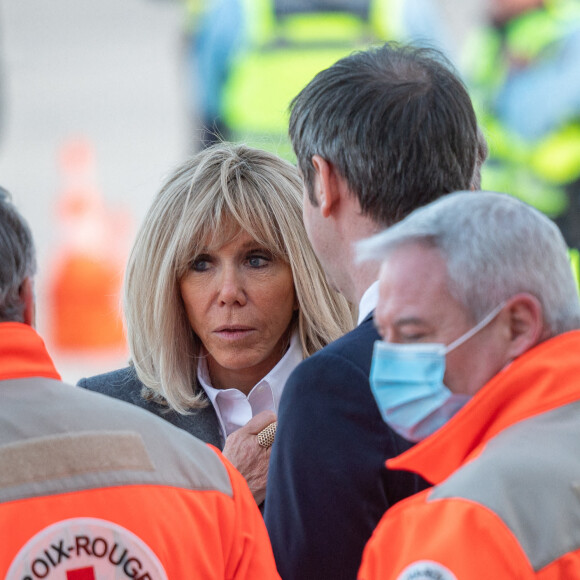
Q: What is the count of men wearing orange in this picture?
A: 2